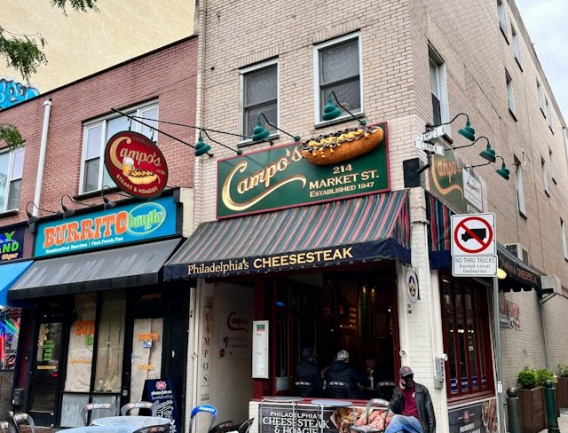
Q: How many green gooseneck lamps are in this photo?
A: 6